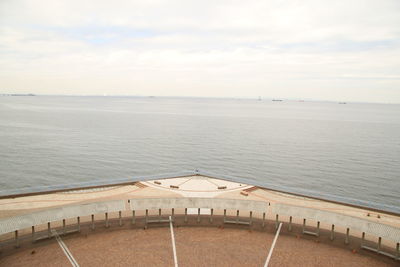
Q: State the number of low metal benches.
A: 5